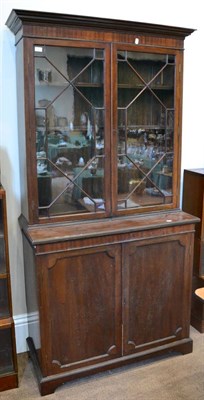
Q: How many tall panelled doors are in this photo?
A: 2